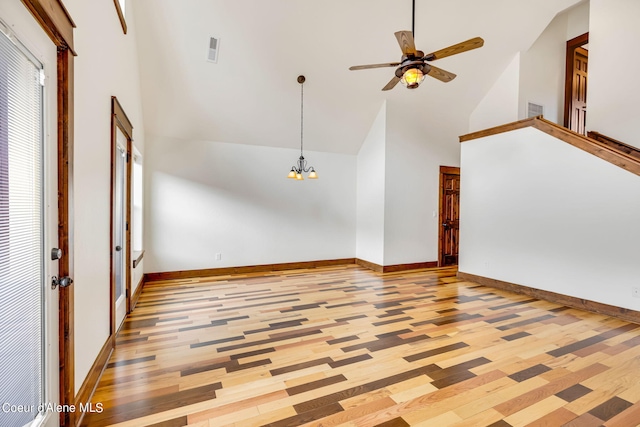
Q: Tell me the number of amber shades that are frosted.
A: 3